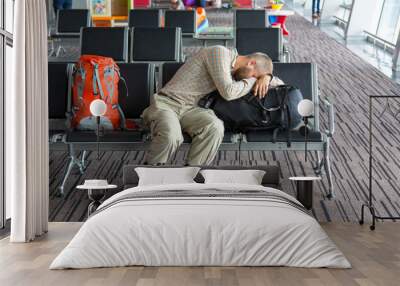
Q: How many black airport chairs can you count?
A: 11